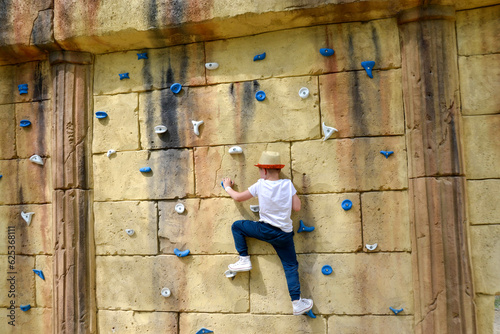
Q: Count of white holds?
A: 15